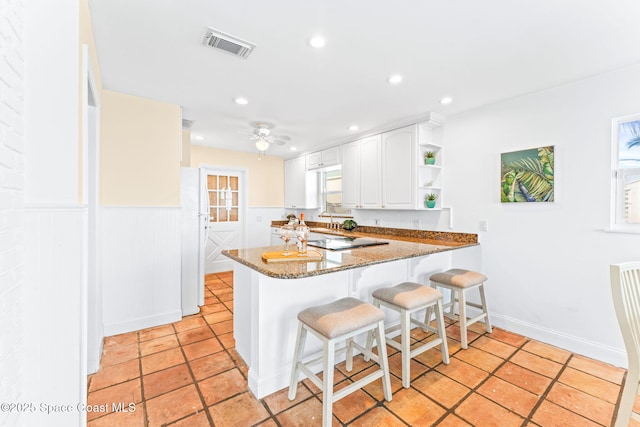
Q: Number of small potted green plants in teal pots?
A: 2